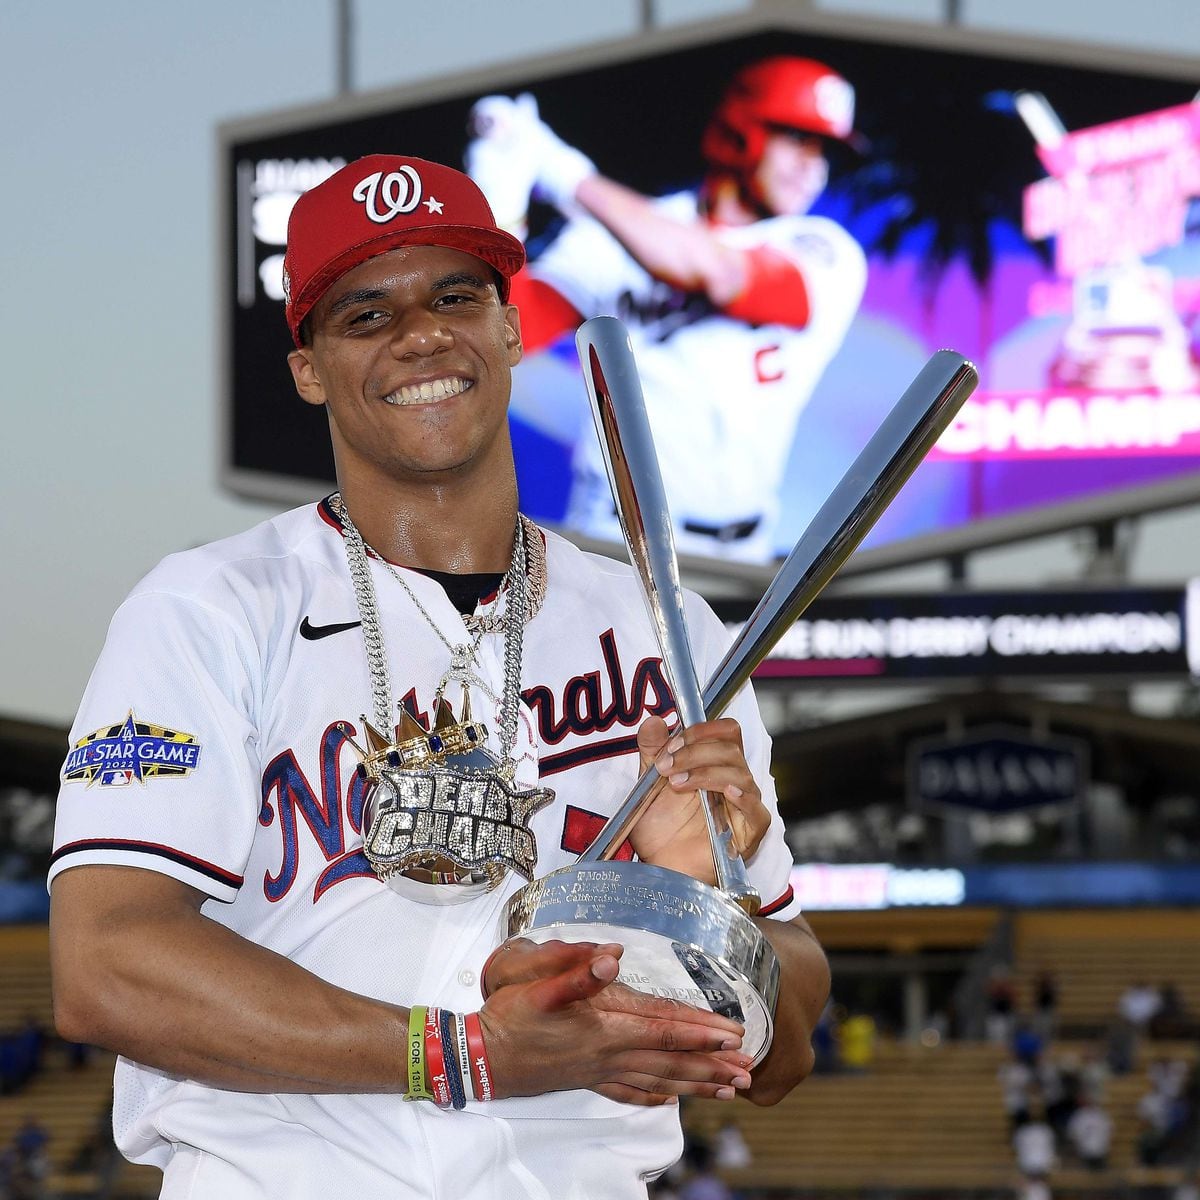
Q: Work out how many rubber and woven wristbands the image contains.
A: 5